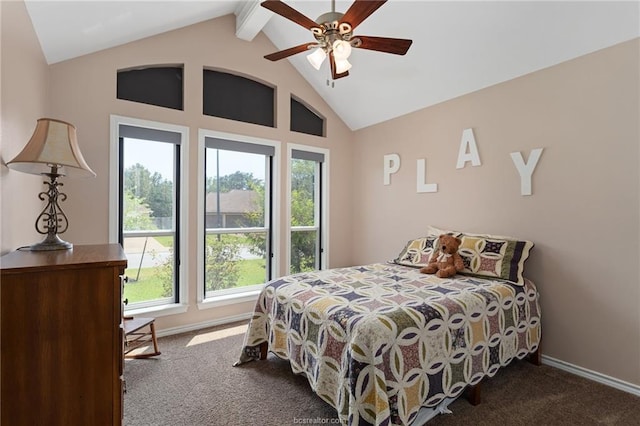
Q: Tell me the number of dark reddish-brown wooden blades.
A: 5